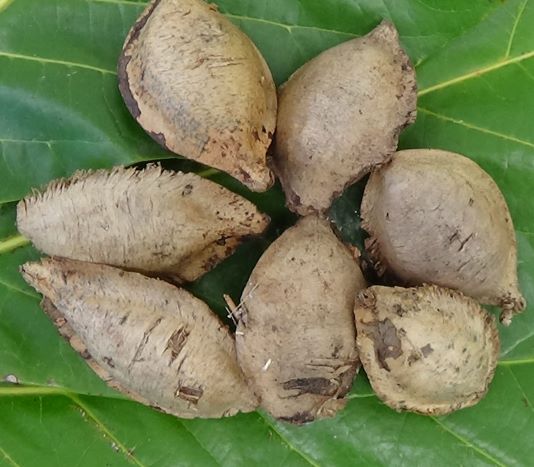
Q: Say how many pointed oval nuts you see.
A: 7